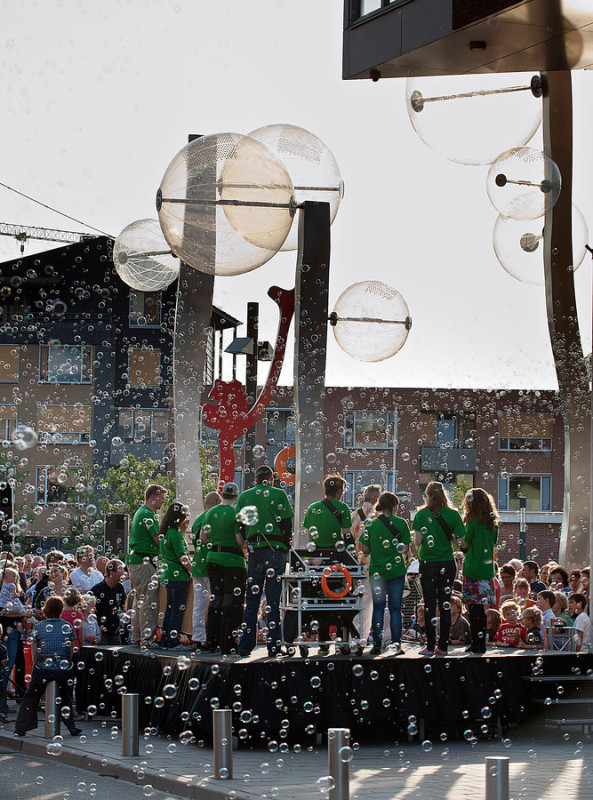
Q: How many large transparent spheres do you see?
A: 7